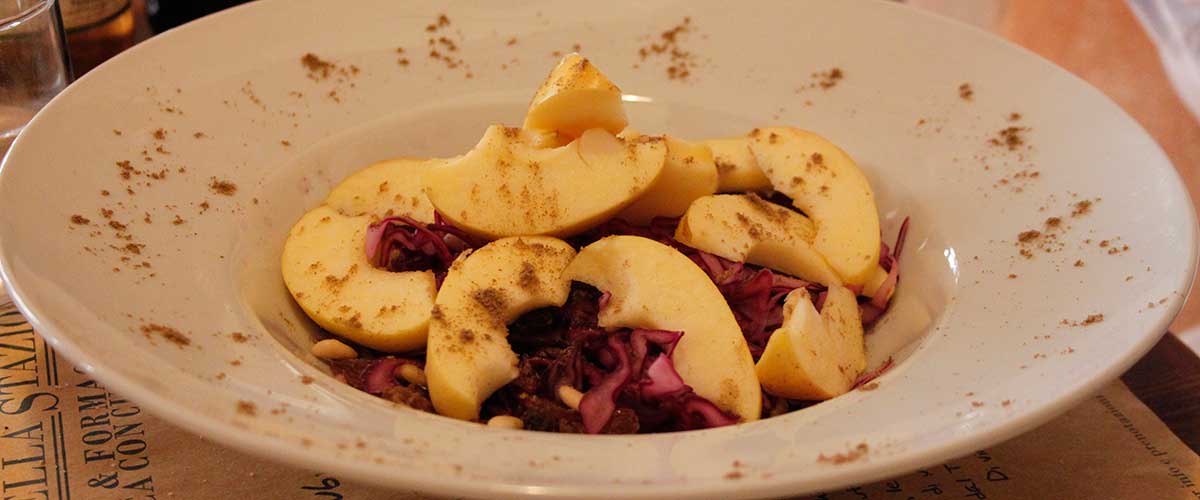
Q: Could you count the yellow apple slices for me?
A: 11